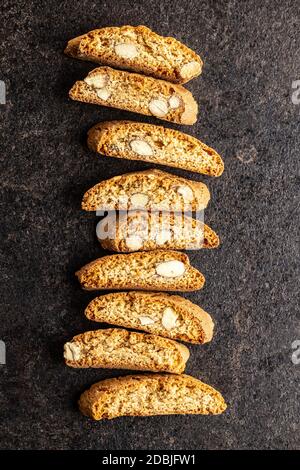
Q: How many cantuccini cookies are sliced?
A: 9